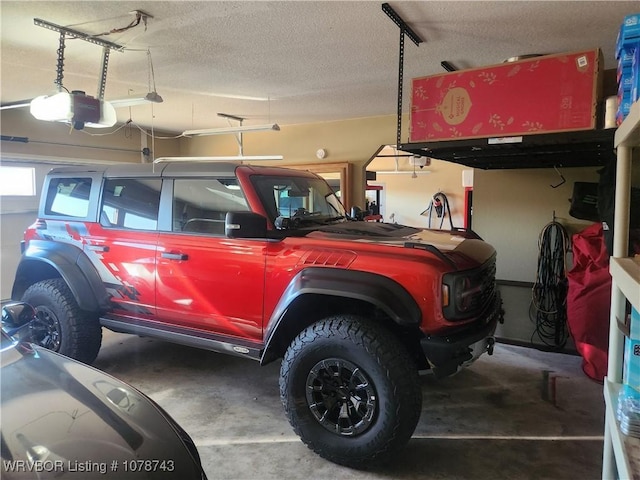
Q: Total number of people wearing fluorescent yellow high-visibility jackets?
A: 0